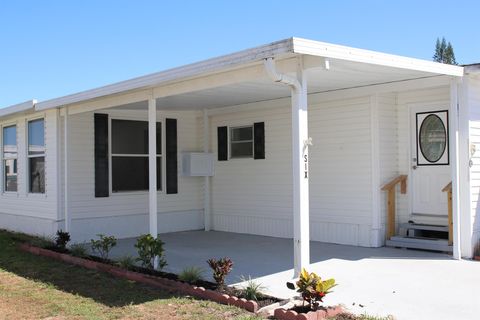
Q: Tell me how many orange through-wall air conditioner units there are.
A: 0